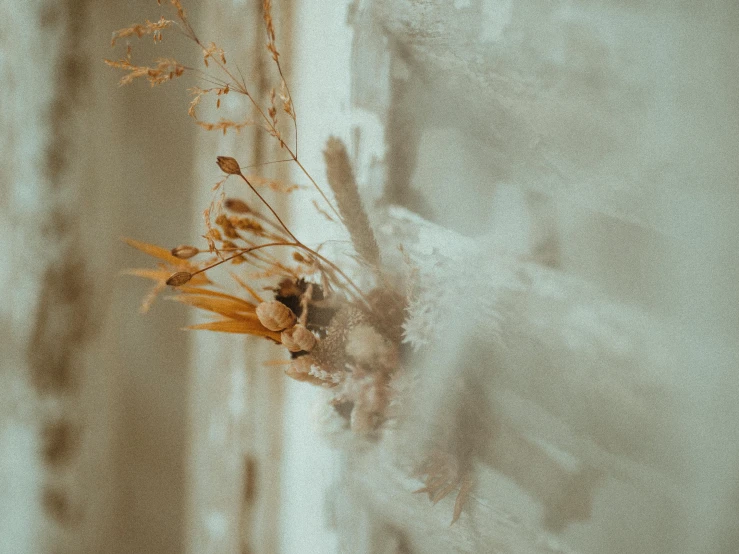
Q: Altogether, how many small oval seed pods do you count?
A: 4